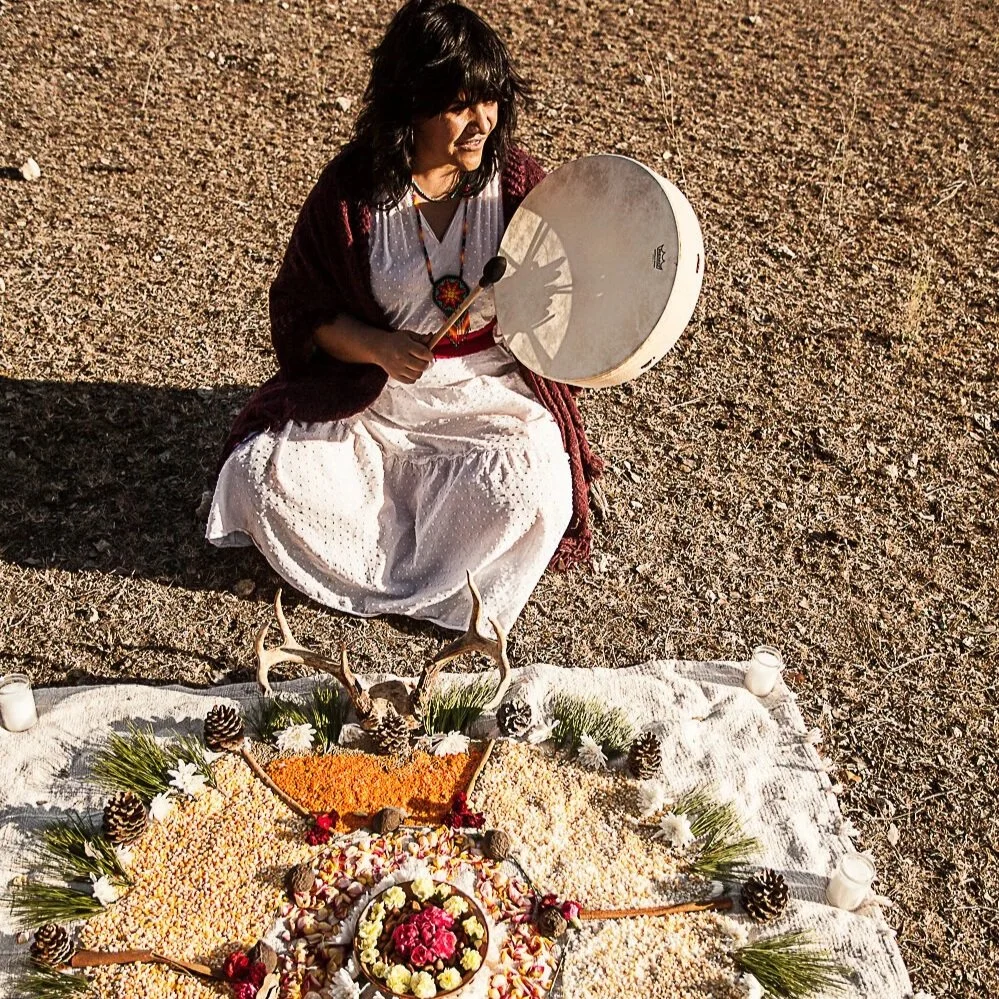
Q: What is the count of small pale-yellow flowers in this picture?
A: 14